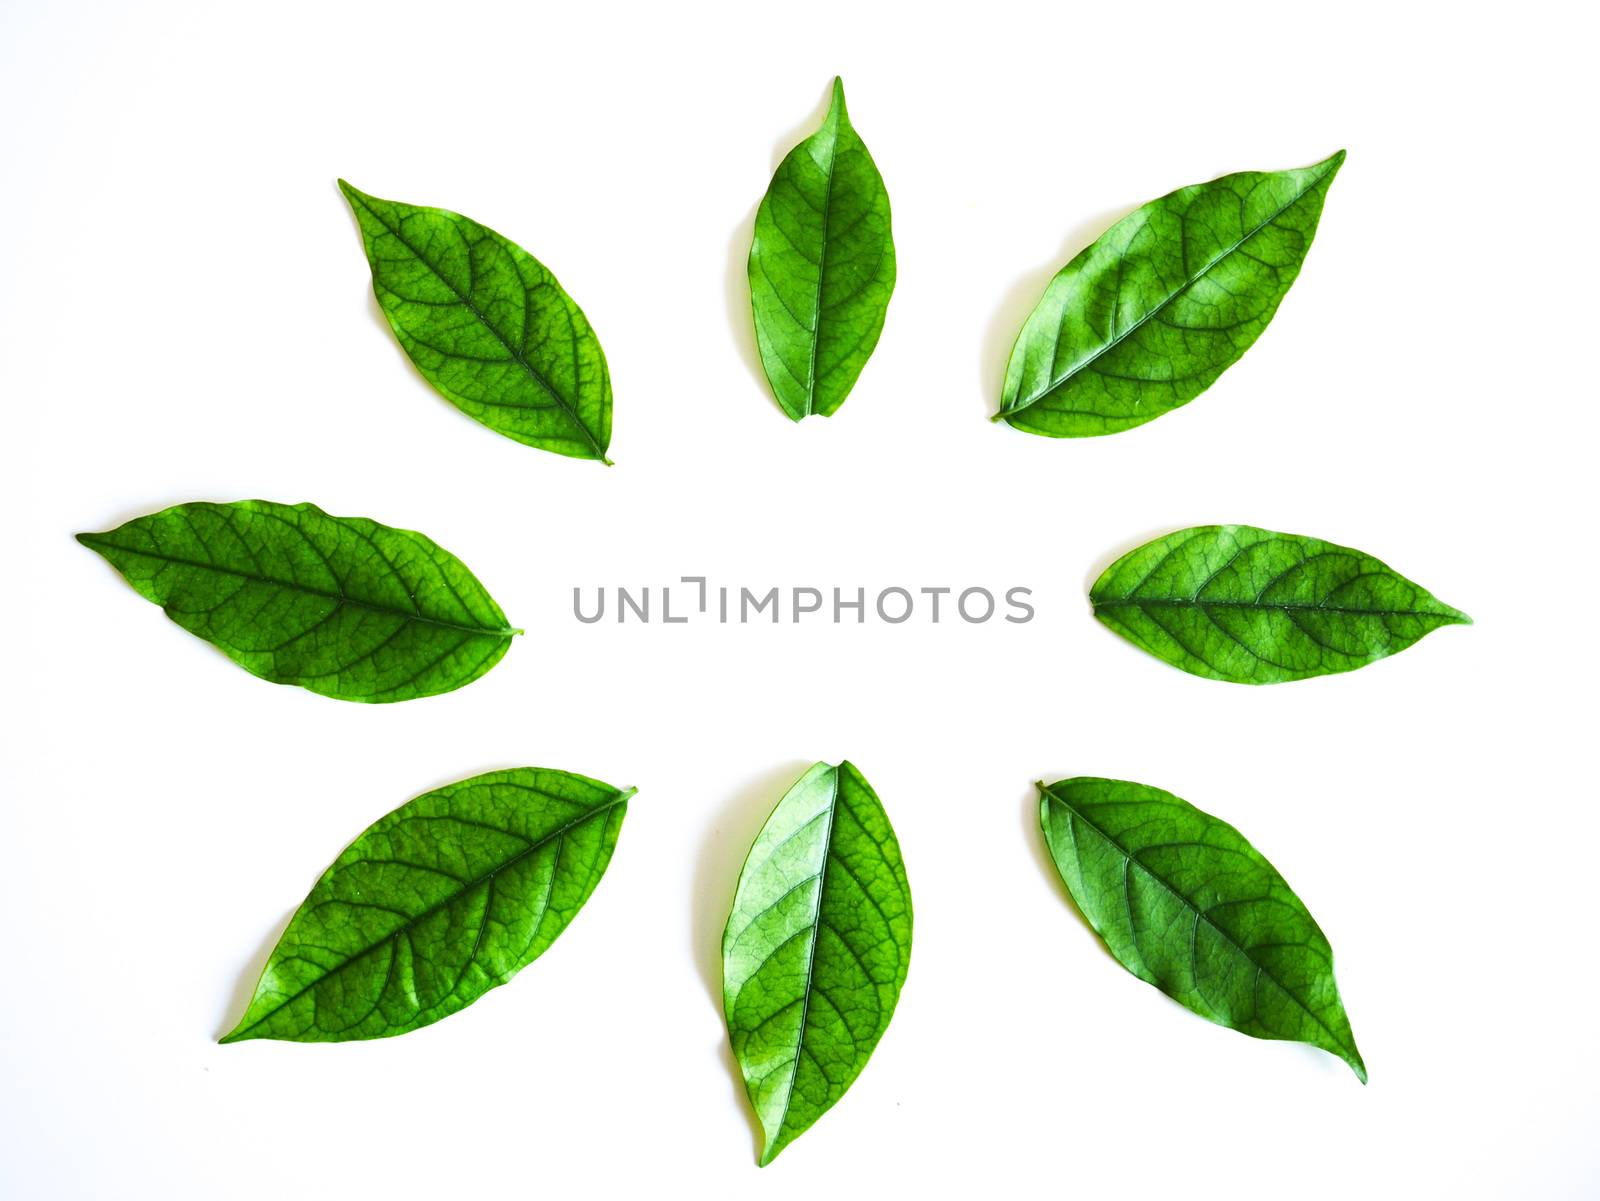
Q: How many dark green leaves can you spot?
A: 8